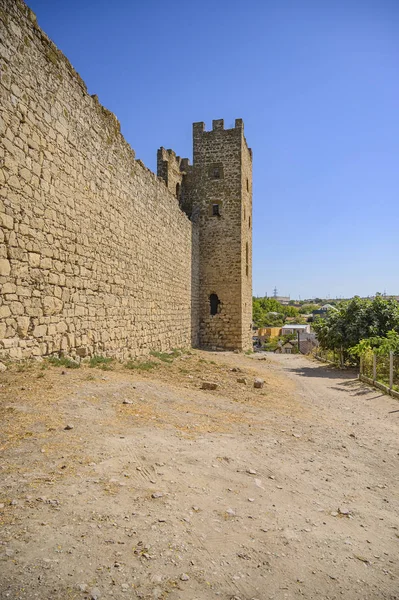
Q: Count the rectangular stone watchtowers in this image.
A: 1